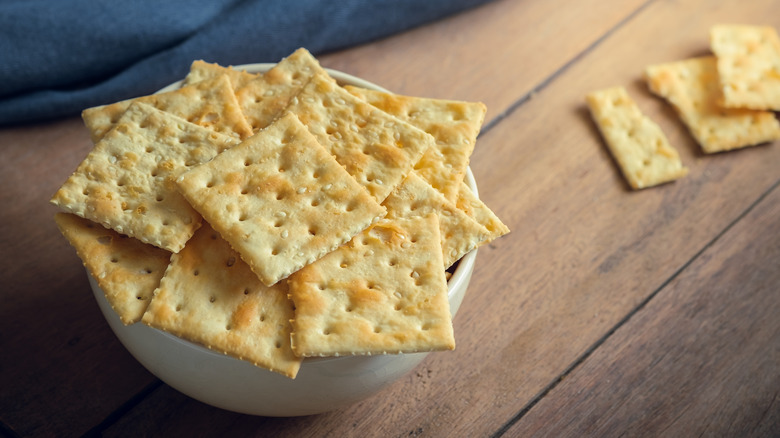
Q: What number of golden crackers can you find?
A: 15